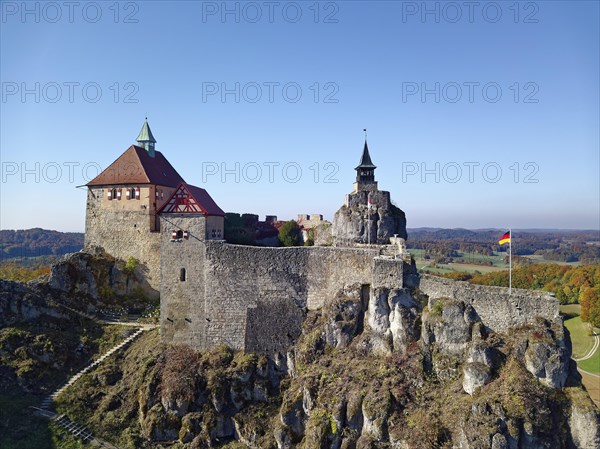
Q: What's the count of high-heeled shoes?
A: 0